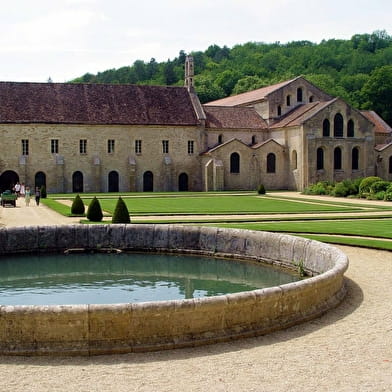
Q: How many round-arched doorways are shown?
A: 6